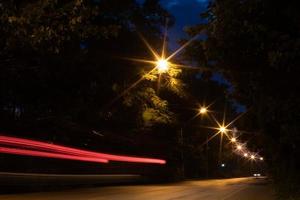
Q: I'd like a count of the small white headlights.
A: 2